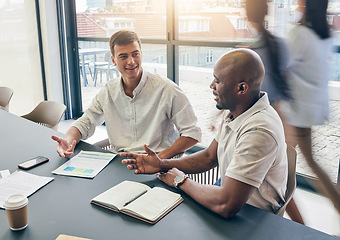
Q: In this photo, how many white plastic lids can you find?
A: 1